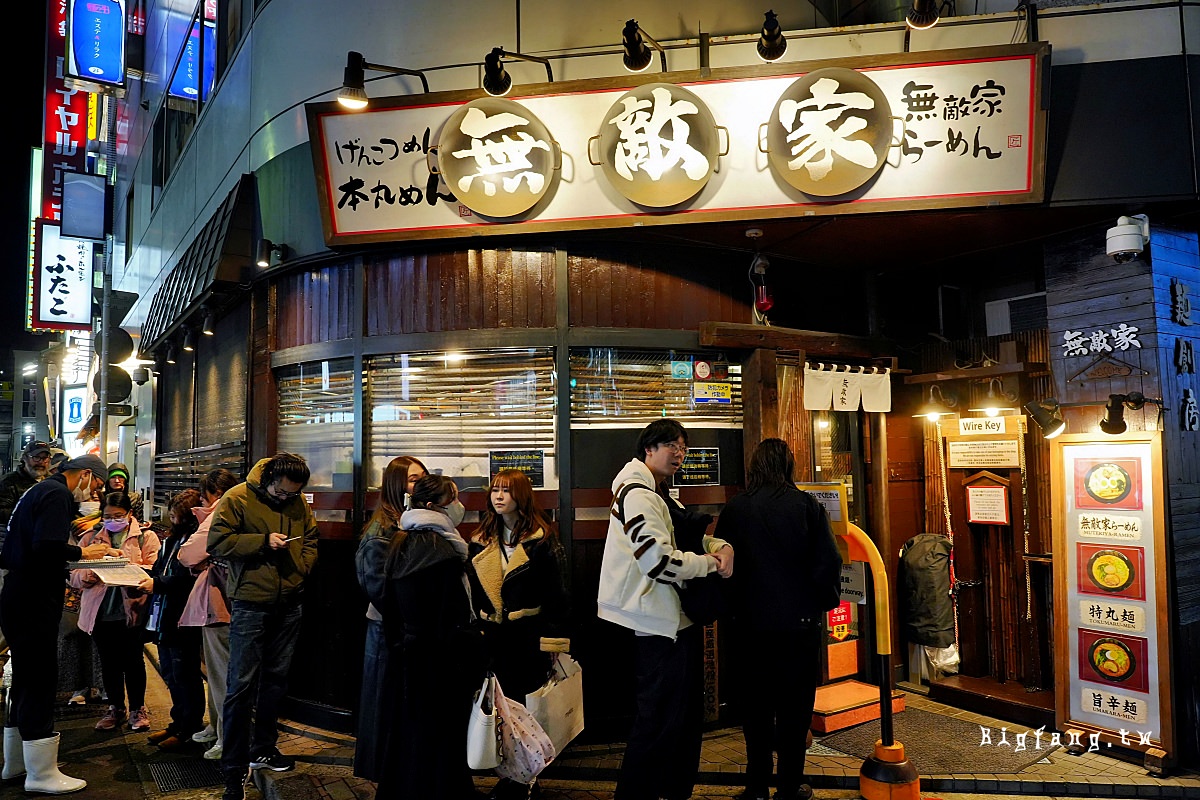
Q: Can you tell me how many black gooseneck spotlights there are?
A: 5